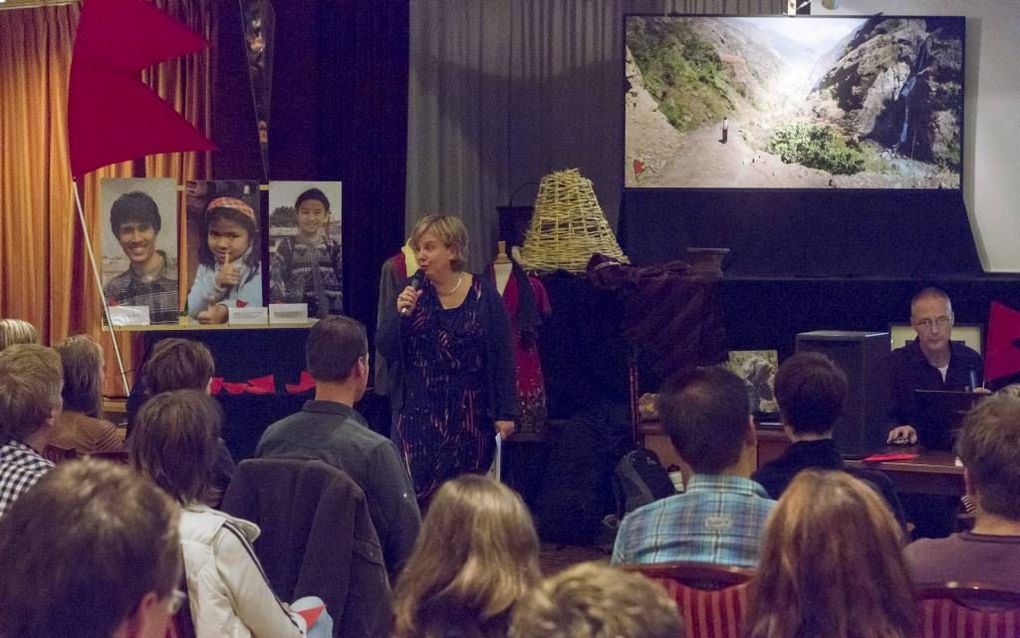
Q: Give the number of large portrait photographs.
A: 3